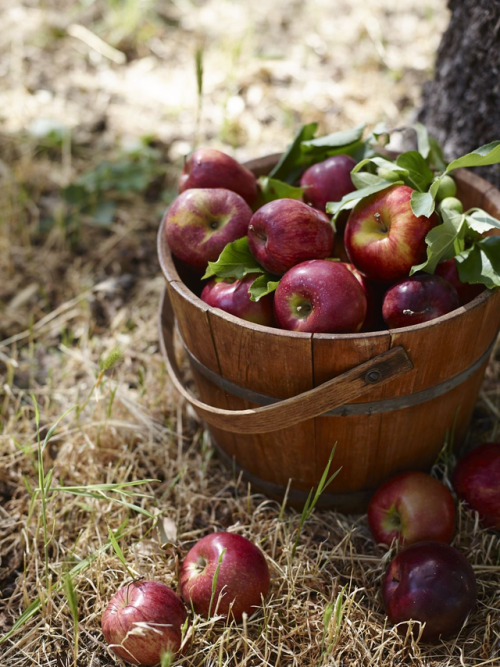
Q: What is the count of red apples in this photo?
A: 15